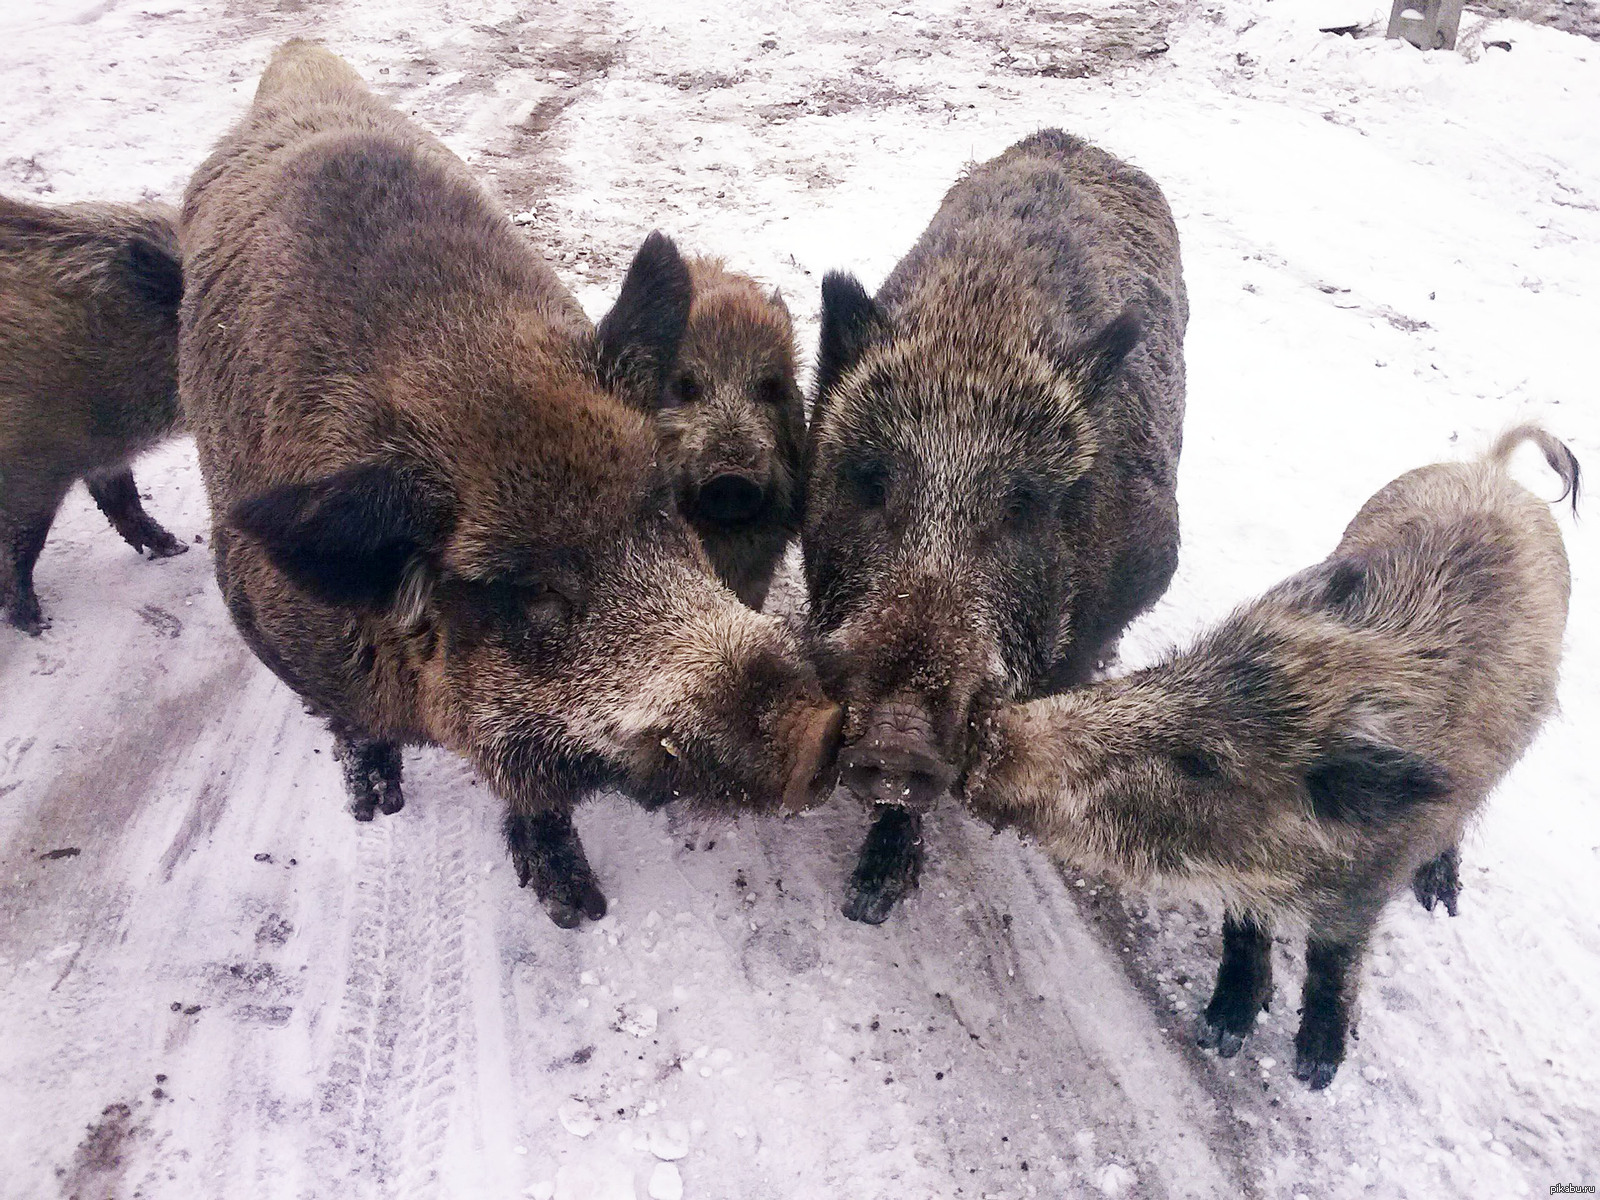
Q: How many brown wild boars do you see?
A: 5